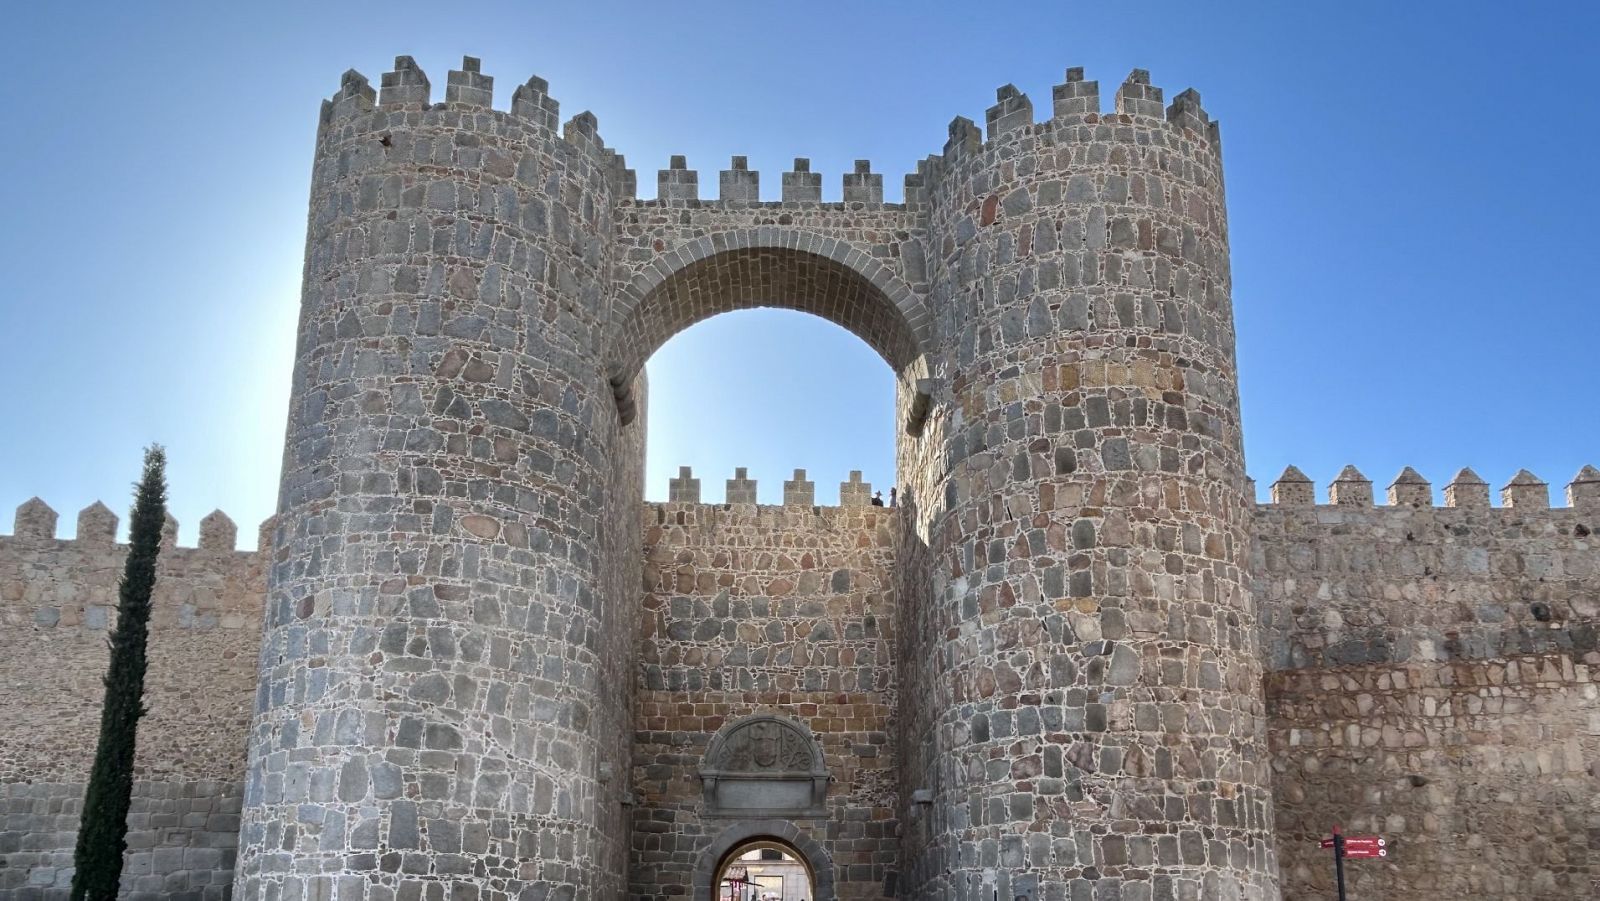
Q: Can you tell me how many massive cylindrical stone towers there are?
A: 2